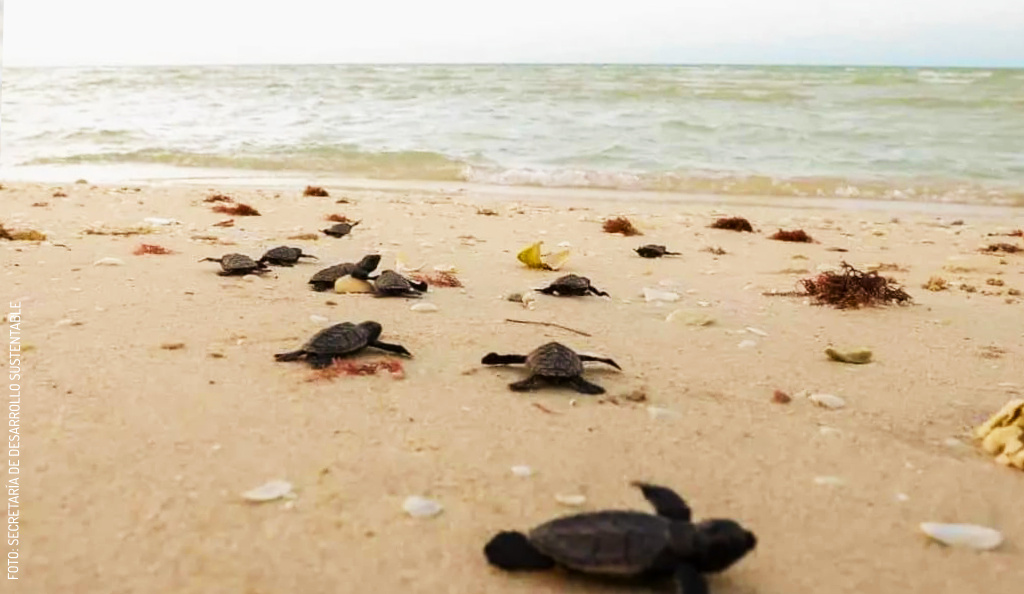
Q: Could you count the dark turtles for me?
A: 10